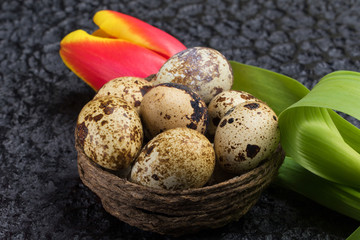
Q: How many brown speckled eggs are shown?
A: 7